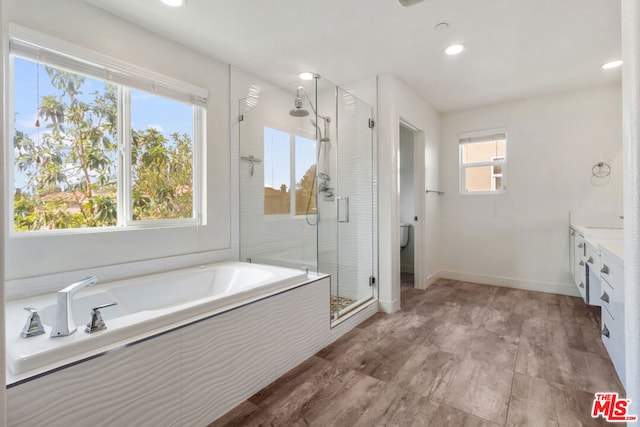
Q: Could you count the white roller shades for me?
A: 2